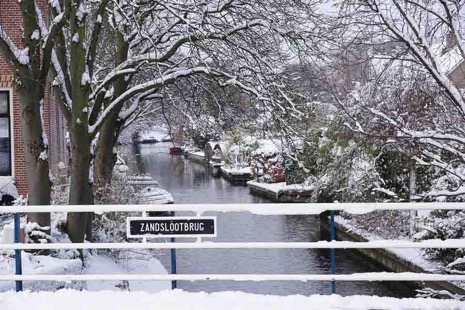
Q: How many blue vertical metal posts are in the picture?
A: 3